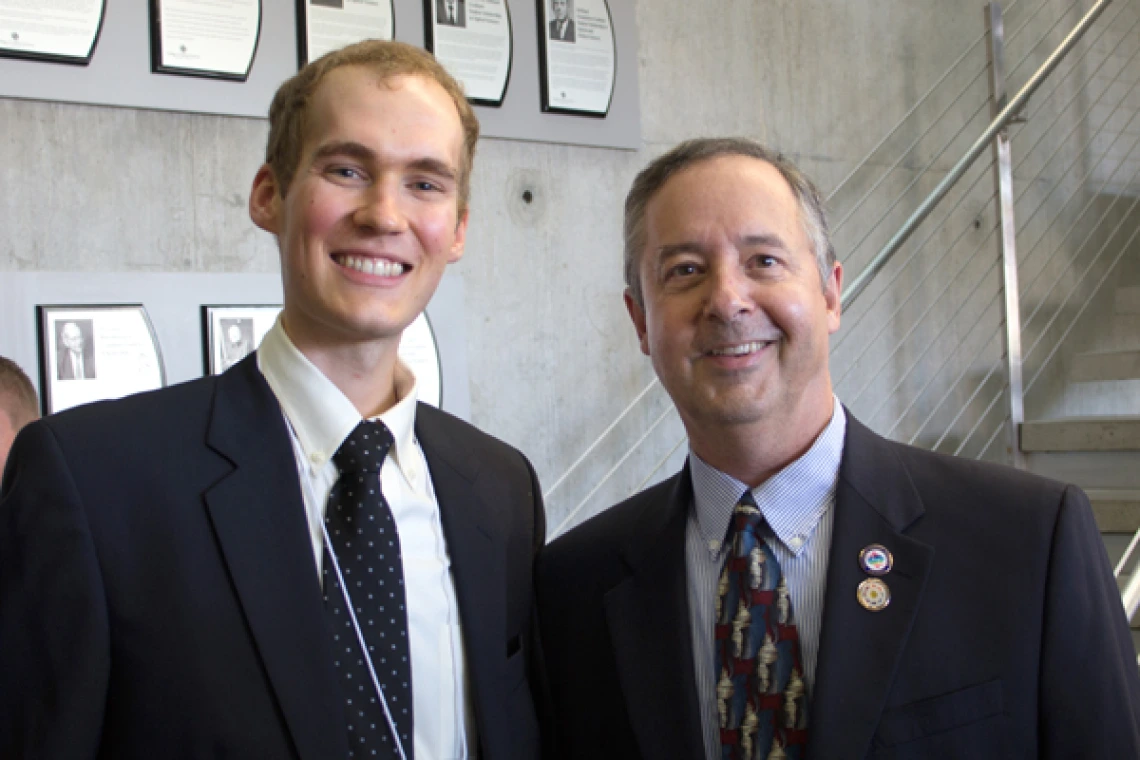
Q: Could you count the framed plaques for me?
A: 8